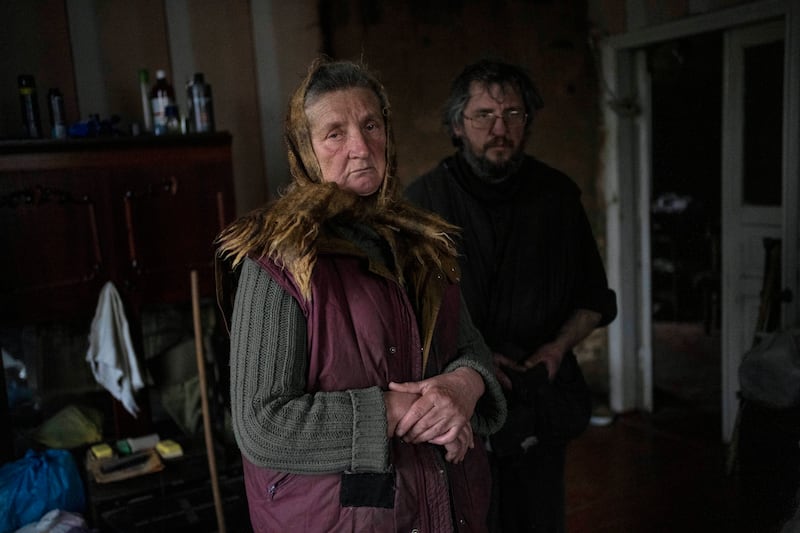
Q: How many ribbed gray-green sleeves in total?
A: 2